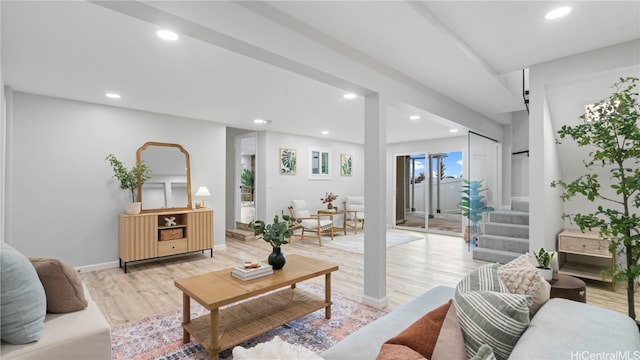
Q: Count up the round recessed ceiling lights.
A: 8